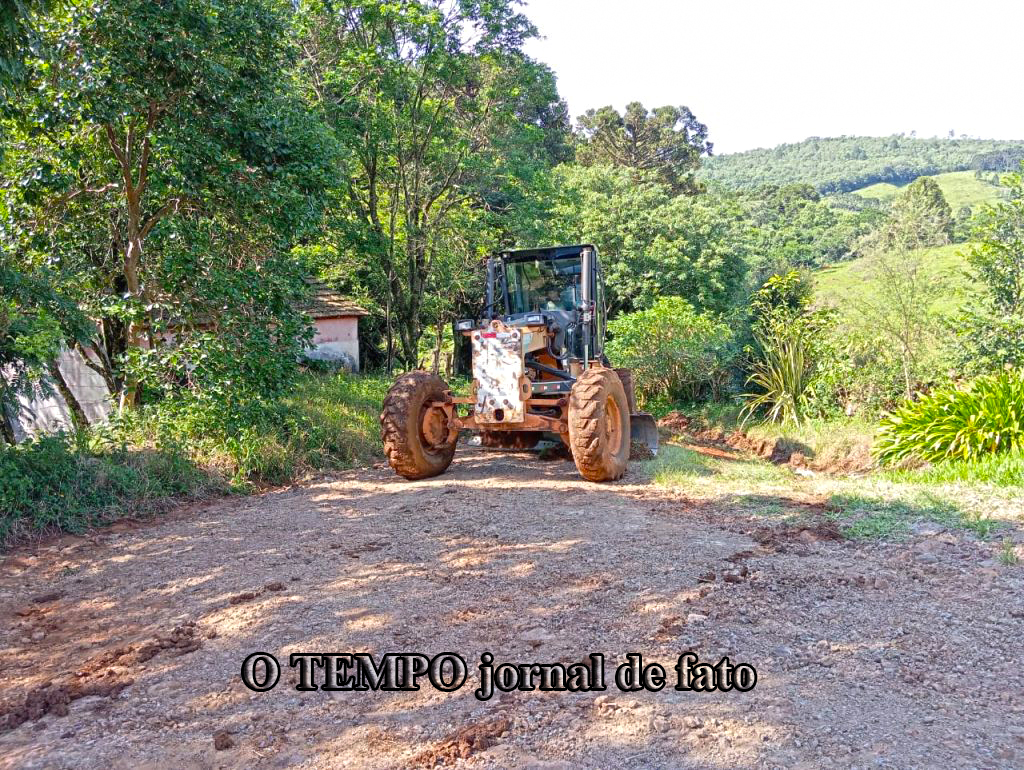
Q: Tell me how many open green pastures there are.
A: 2